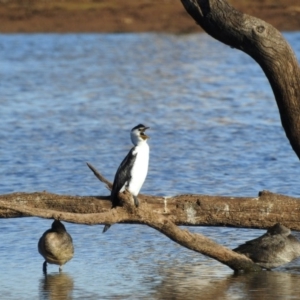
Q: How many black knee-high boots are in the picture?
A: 0